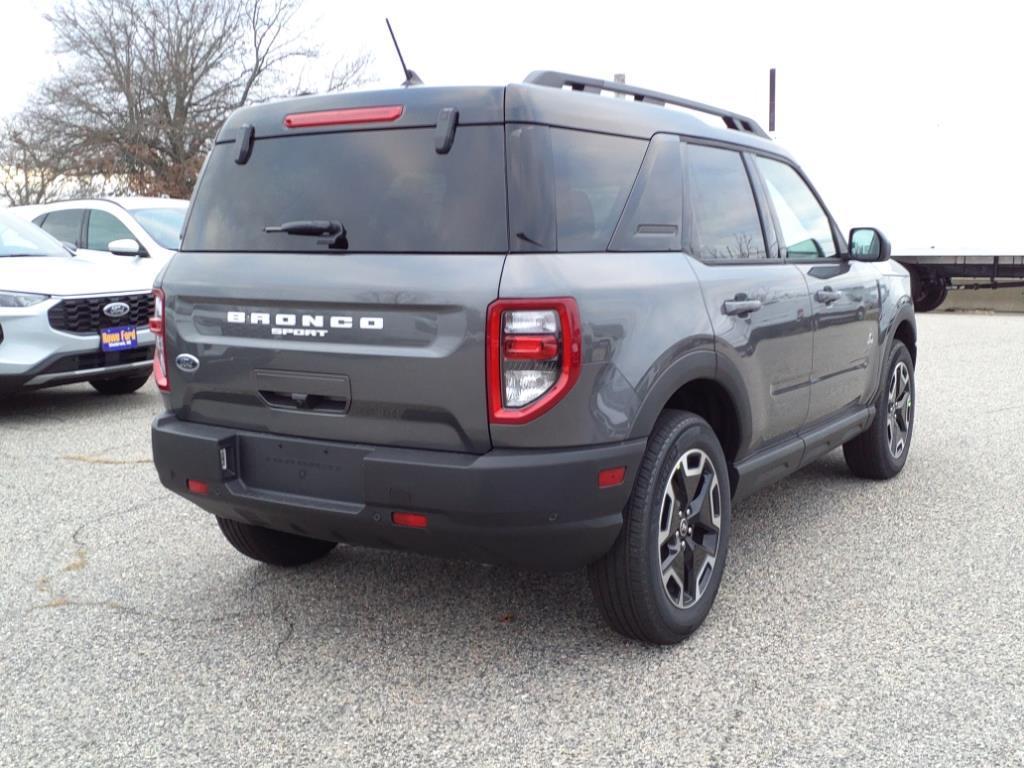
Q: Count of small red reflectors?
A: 3